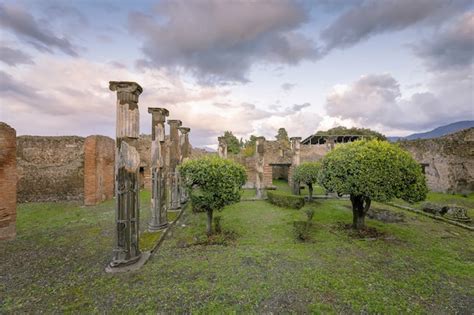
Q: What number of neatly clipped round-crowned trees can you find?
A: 3